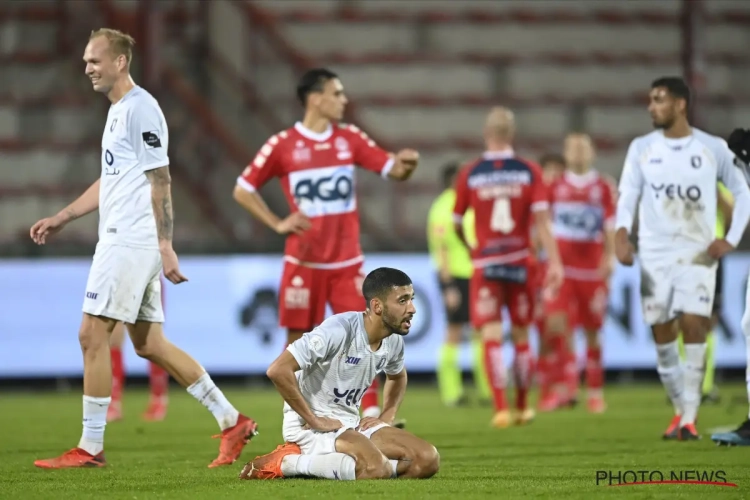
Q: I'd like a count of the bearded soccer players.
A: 2